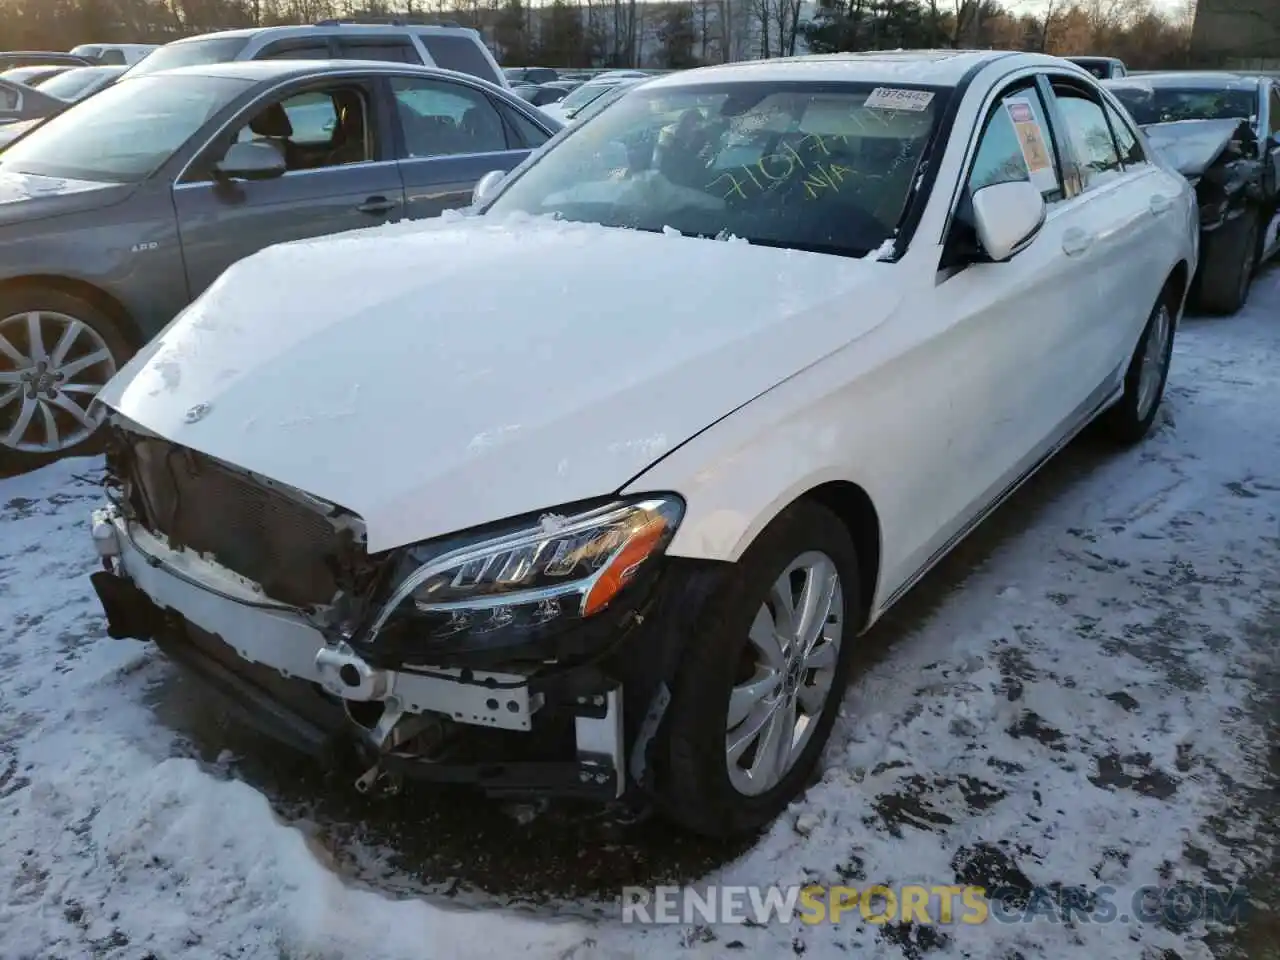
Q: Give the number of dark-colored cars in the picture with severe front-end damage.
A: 1